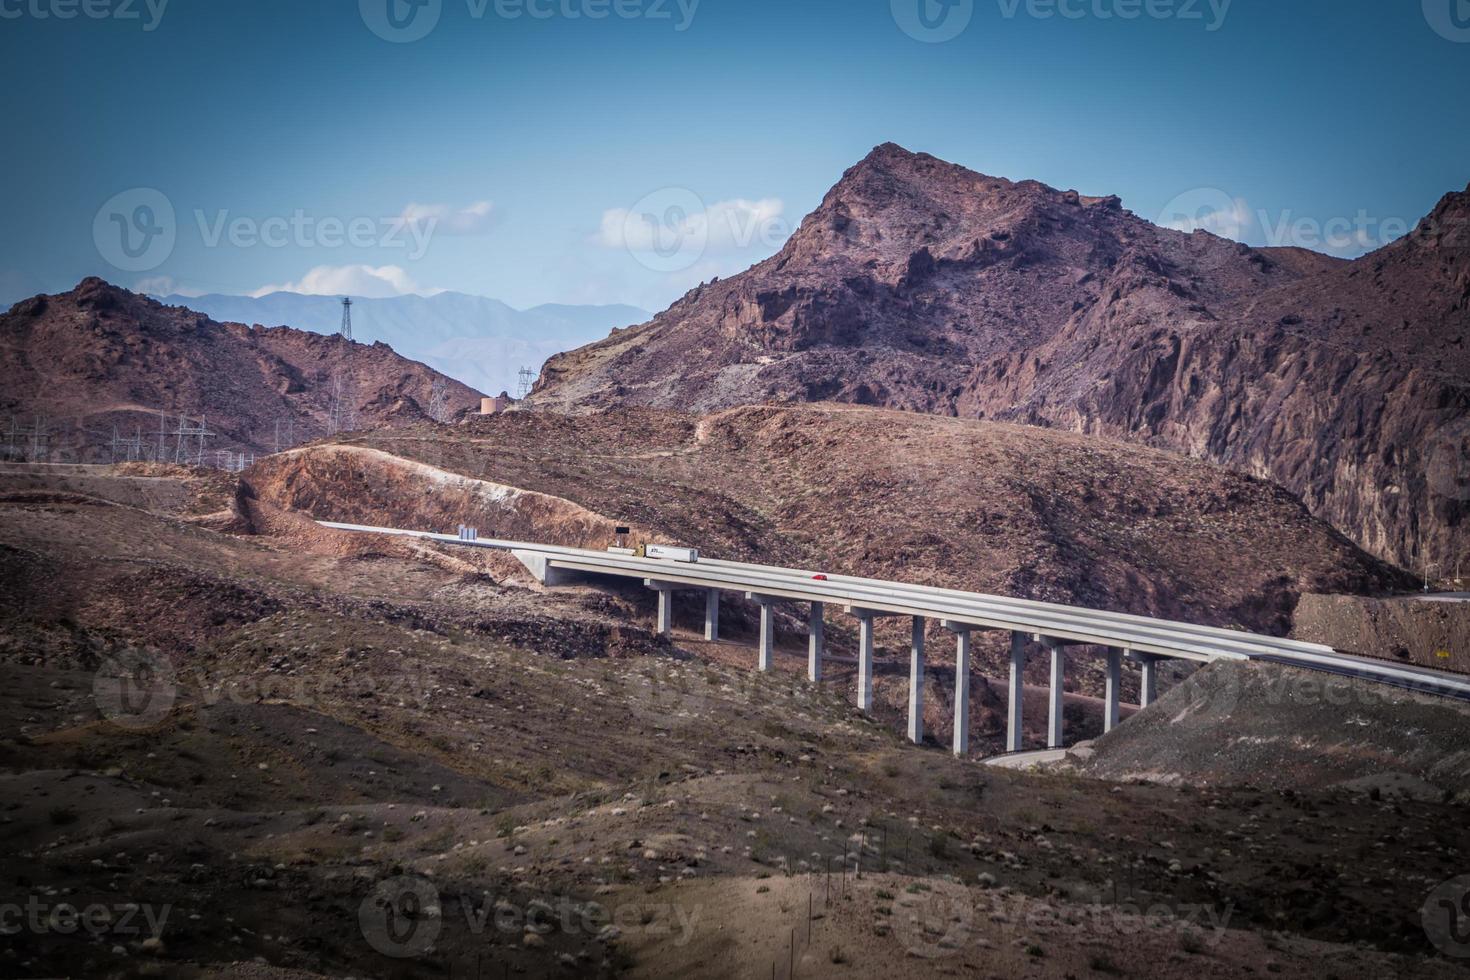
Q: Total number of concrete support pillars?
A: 11